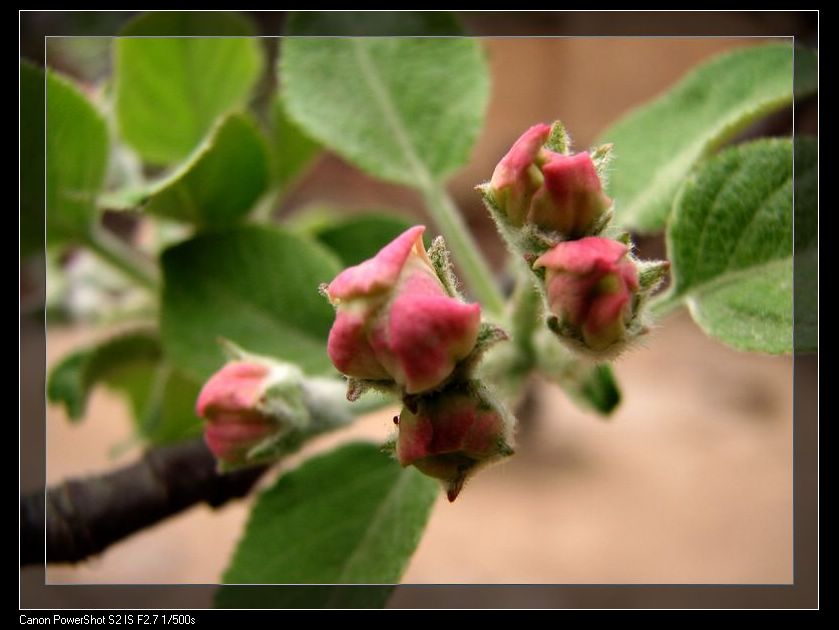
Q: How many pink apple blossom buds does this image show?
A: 5